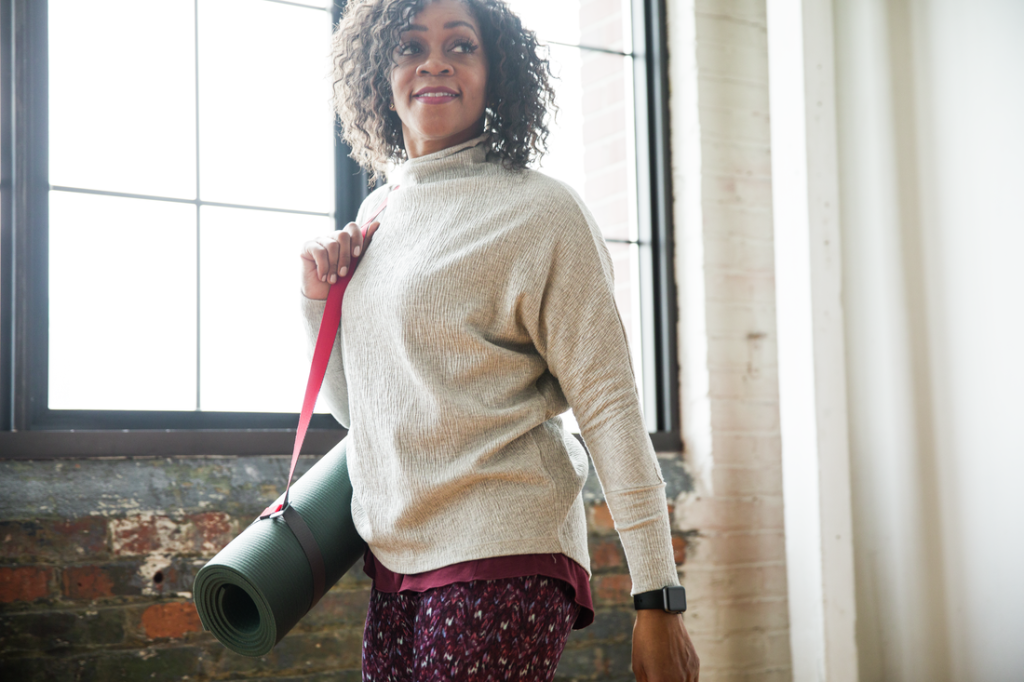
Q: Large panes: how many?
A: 4